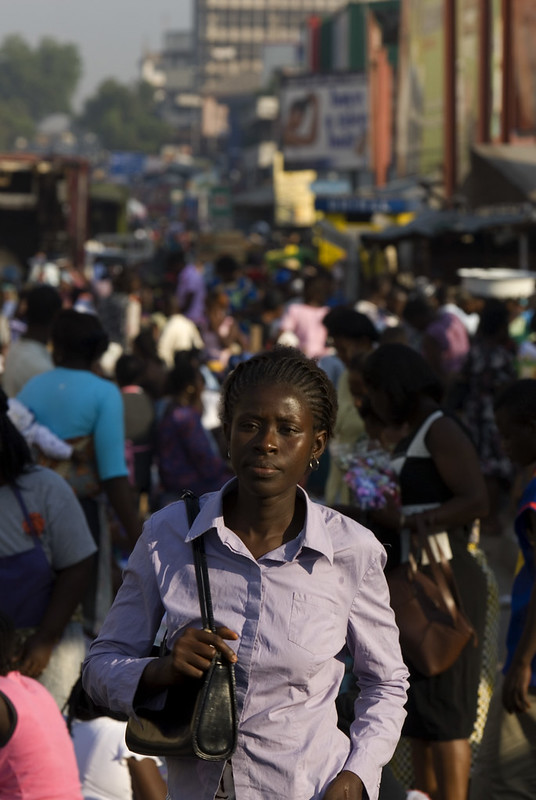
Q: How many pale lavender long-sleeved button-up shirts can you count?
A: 1